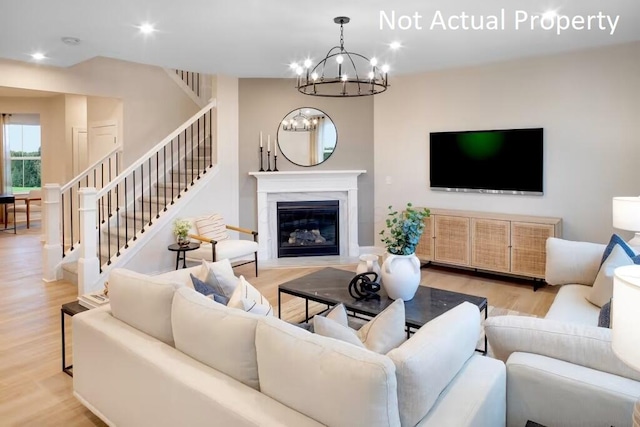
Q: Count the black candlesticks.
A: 3